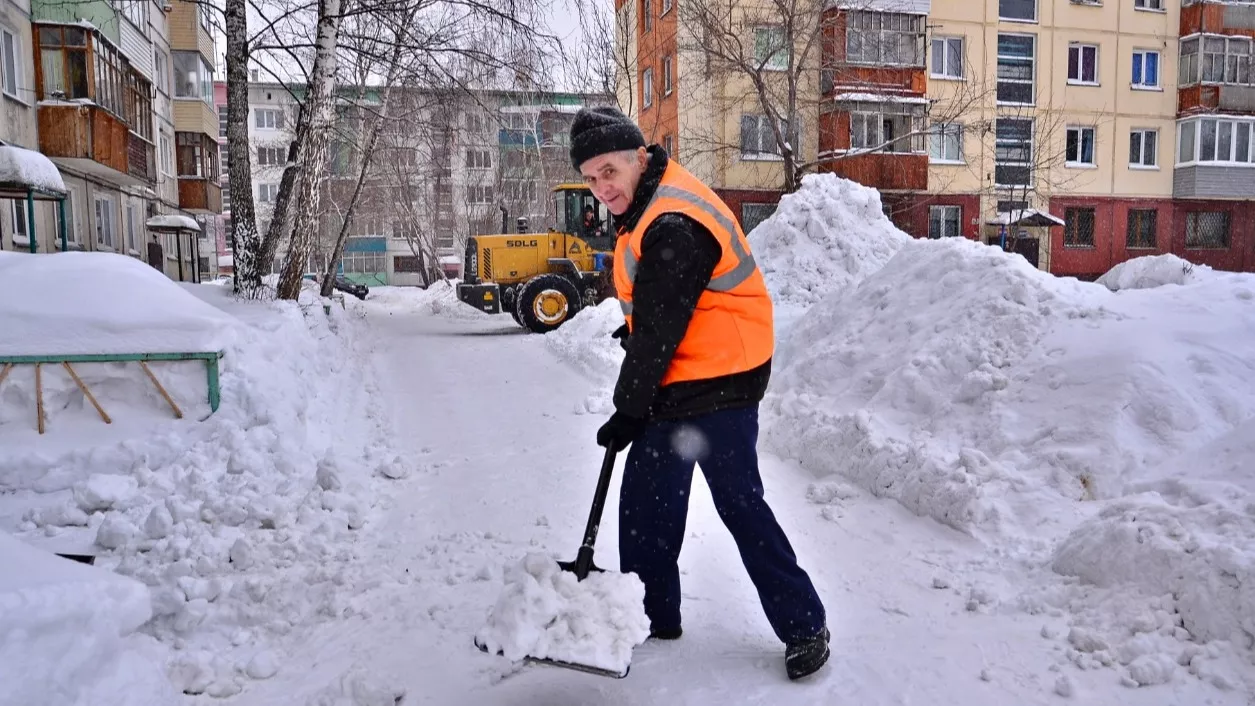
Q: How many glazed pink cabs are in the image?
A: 0